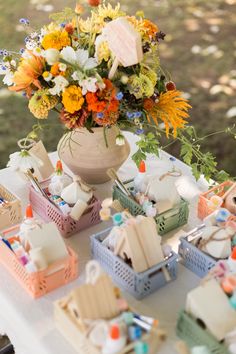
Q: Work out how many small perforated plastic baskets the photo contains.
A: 9